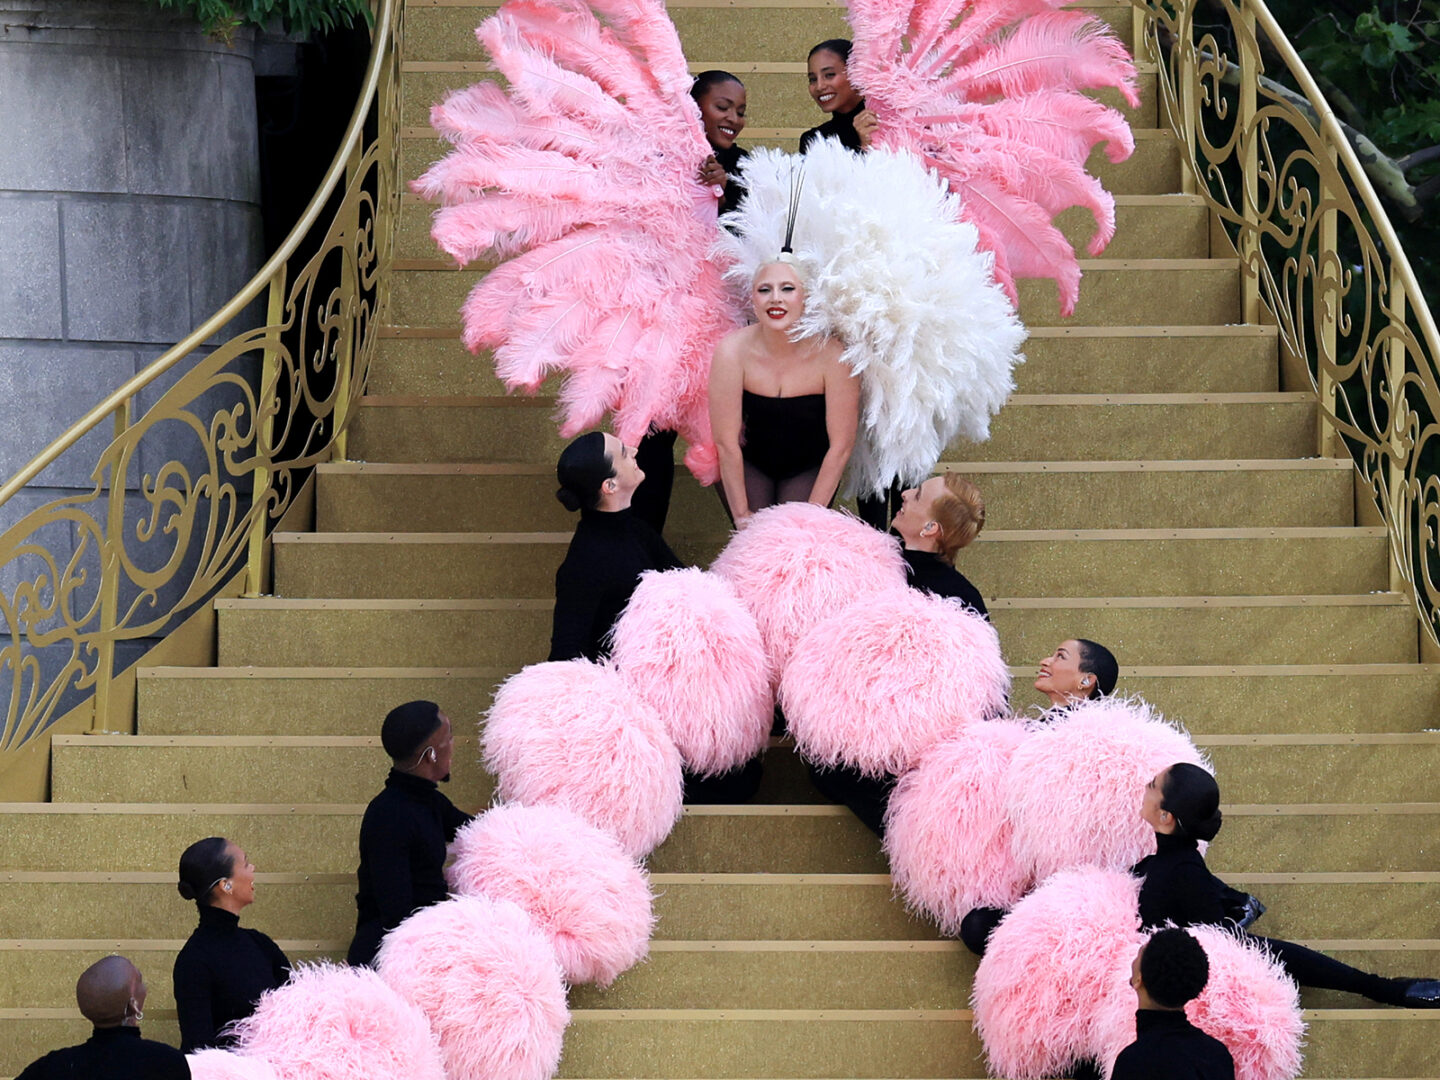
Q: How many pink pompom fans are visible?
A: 12